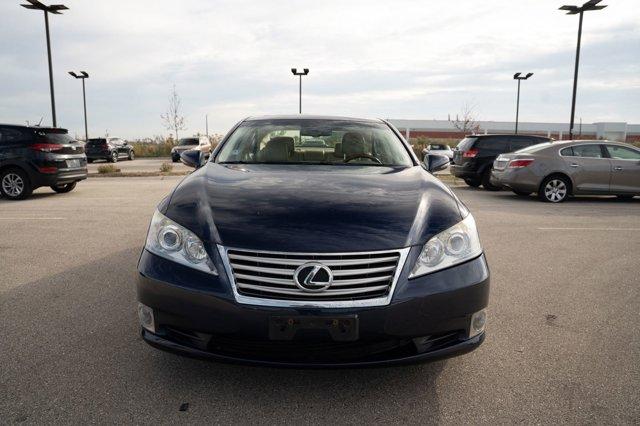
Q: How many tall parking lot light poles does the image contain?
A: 5